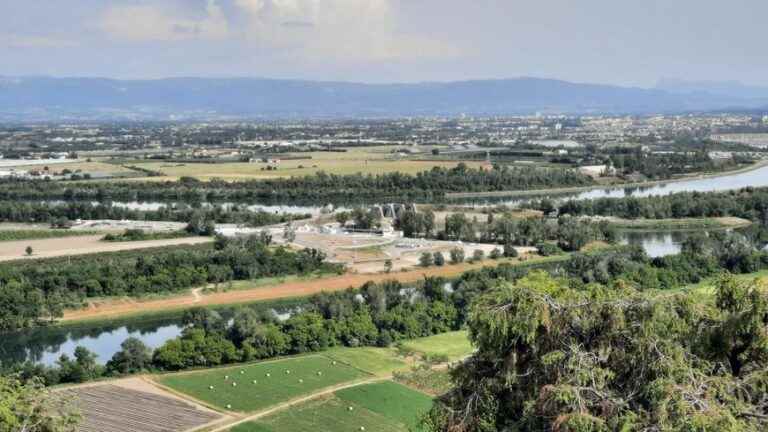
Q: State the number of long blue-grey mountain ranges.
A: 1